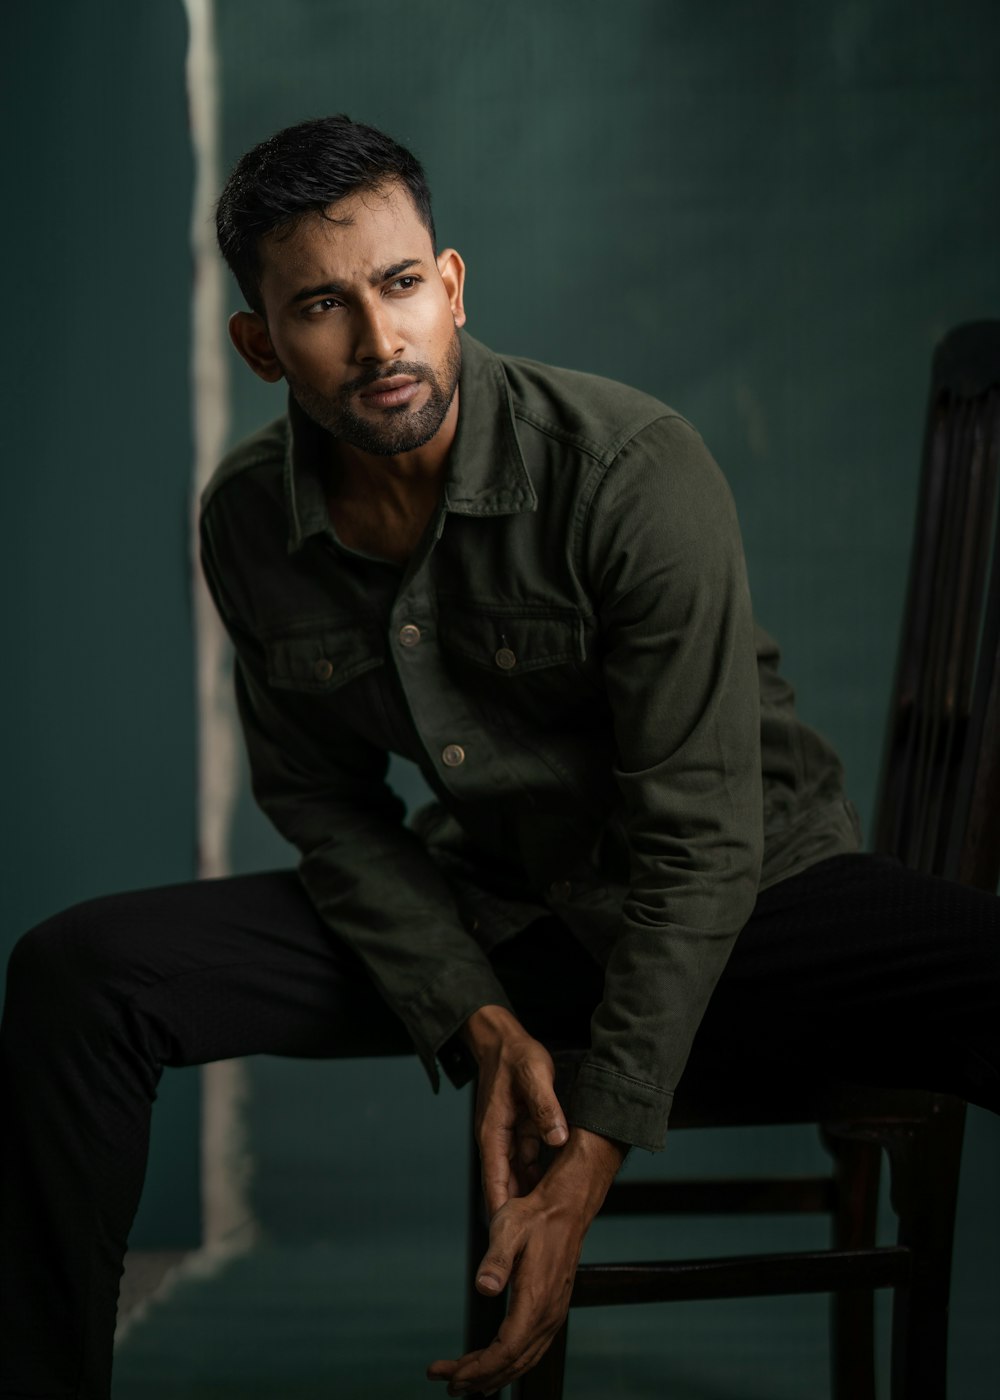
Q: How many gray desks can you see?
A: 0